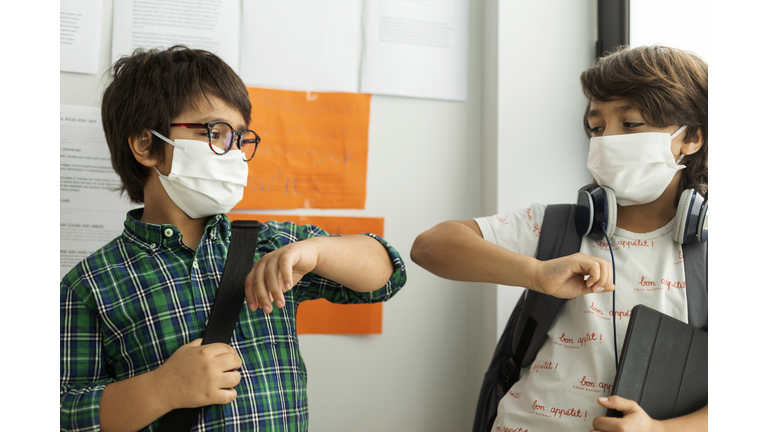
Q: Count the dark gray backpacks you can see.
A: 1